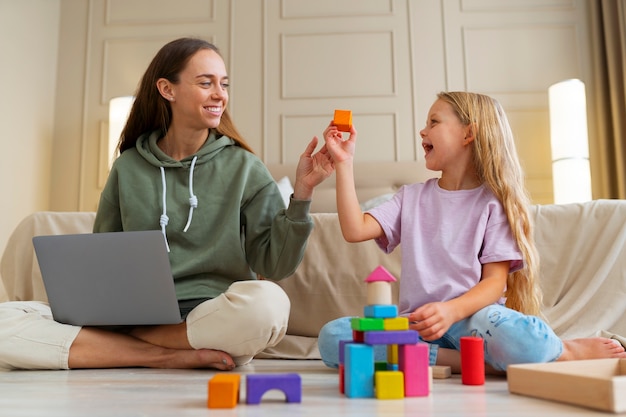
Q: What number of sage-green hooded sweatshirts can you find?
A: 1